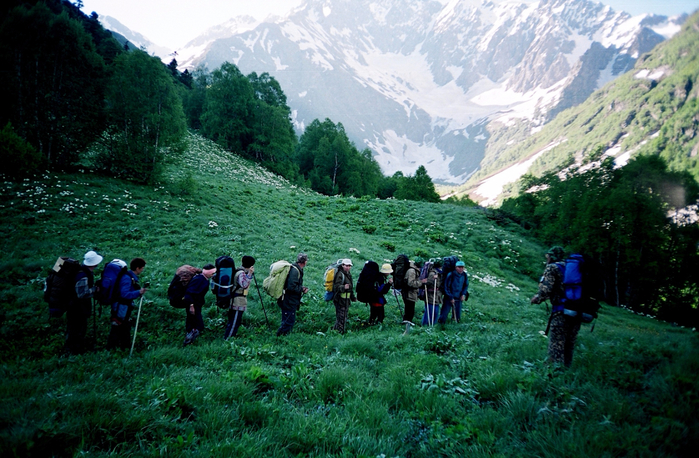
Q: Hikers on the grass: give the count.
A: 11